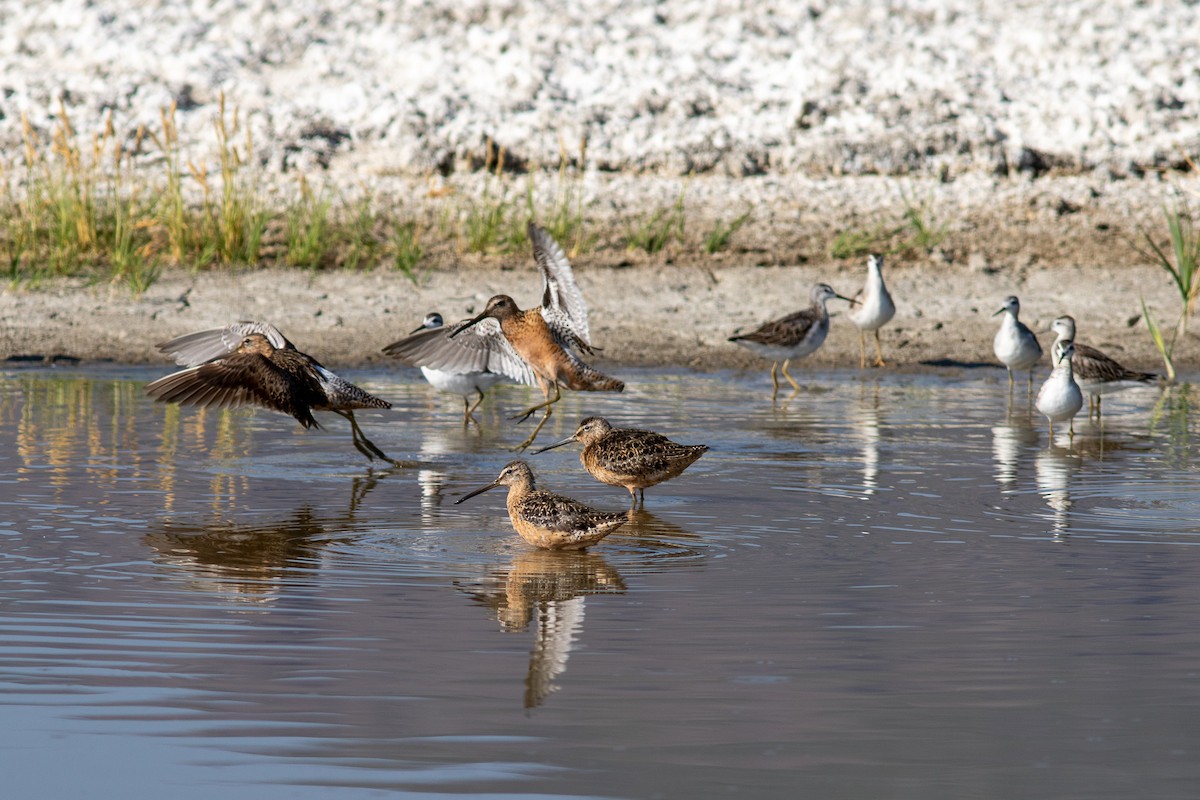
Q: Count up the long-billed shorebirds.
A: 4